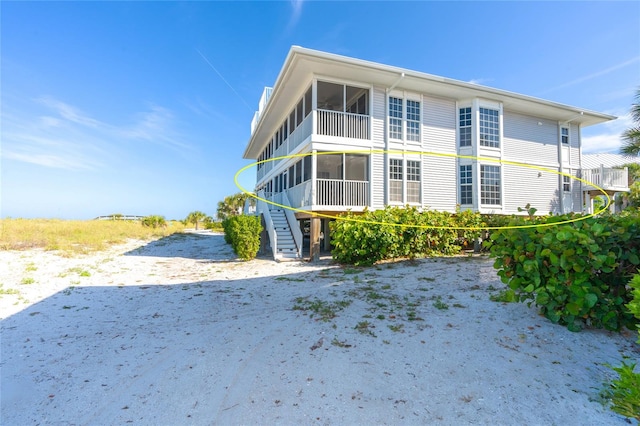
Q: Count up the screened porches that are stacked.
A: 2